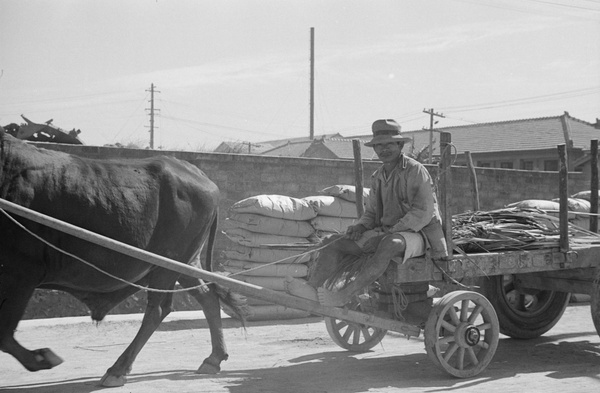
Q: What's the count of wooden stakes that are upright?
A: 5